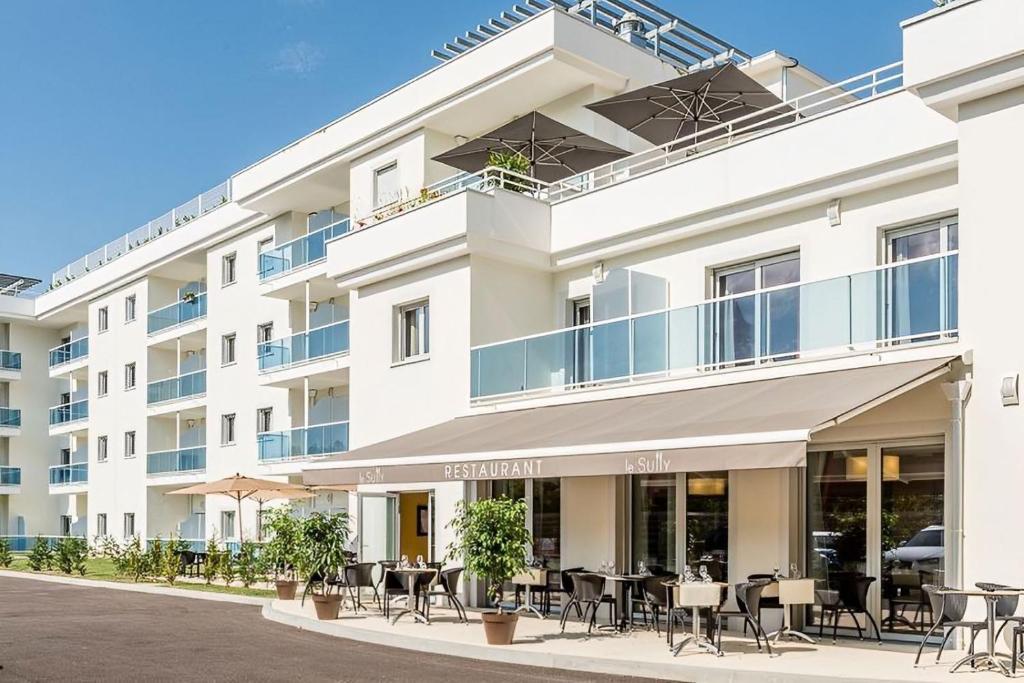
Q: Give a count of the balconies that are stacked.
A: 12